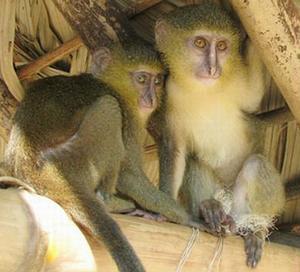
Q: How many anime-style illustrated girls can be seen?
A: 0